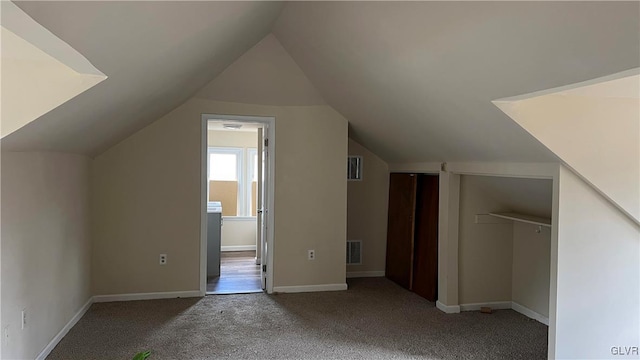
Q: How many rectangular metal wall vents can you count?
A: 2